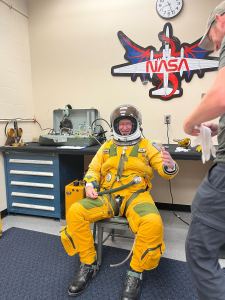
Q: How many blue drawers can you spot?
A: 5